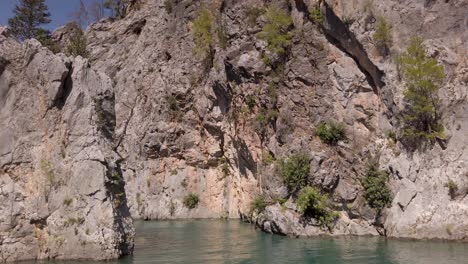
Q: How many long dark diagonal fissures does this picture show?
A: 1